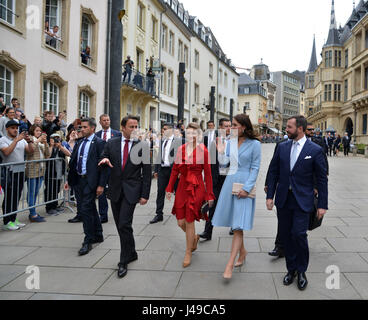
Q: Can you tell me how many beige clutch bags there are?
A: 1